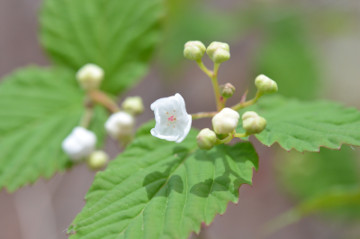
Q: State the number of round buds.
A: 12